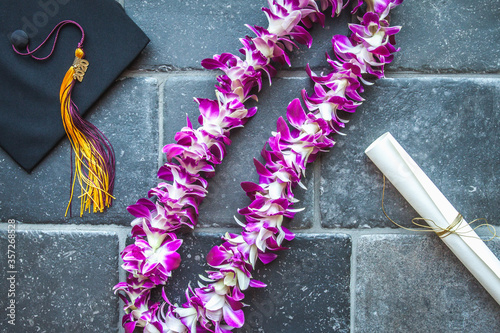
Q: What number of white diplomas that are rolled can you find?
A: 1